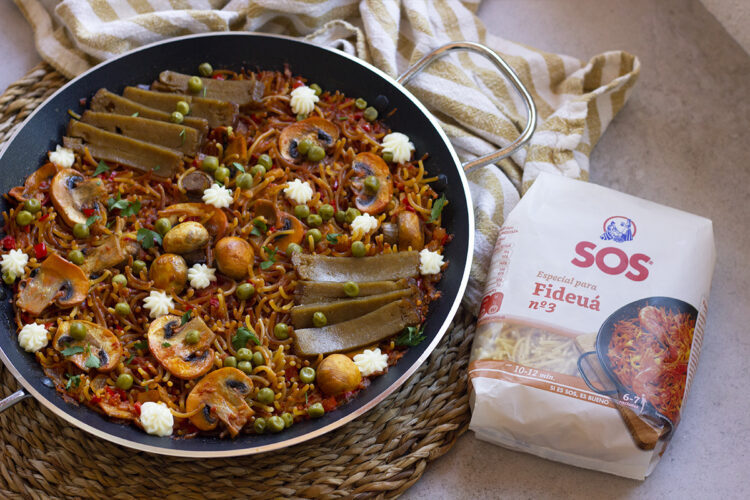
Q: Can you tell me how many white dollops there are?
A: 13